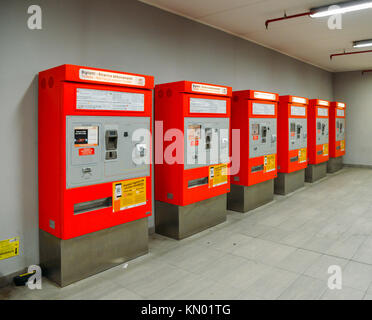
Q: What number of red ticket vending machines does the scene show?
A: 6